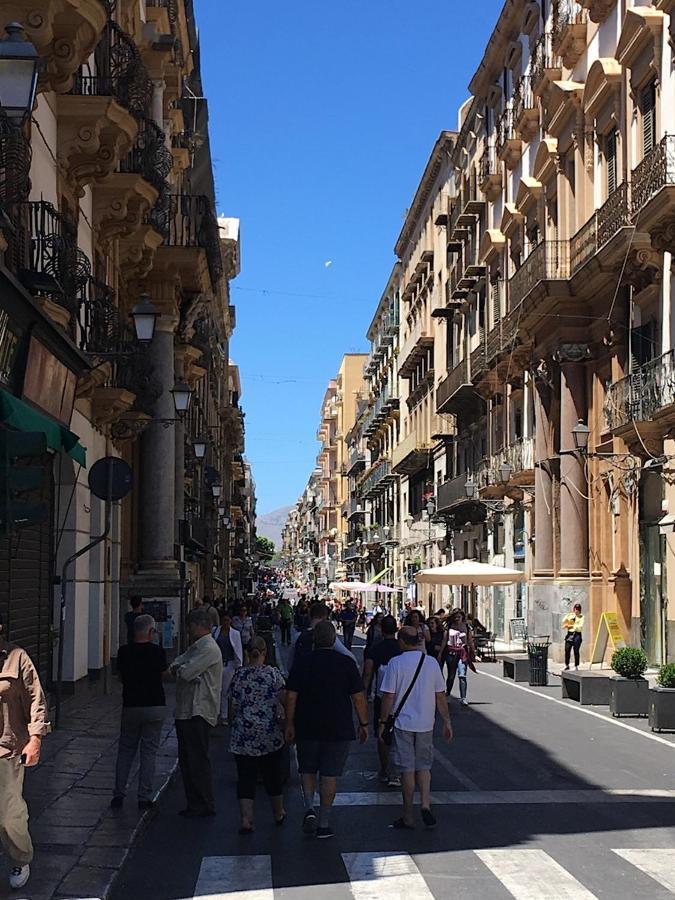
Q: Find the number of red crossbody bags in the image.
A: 0